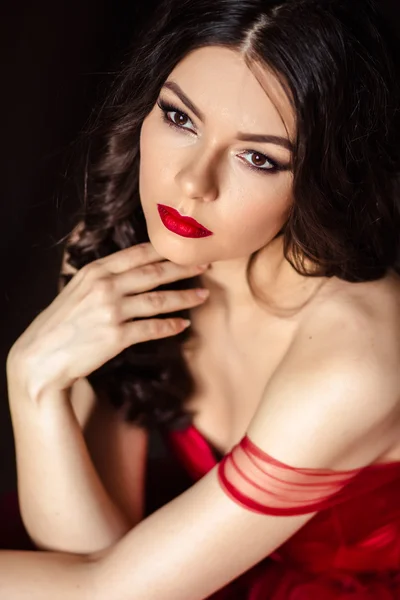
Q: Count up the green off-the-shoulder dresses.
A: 0